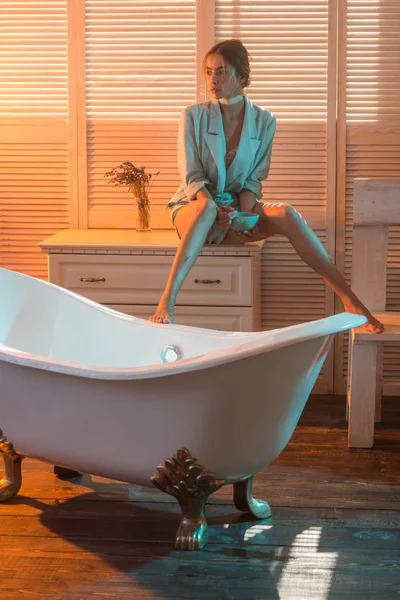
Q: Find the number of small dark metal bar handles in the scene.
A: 2